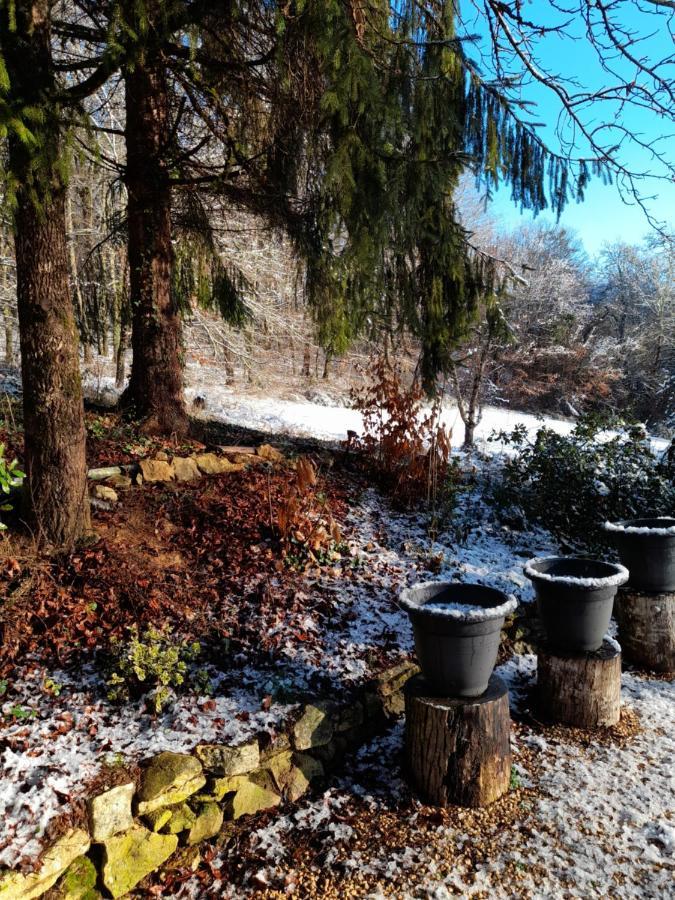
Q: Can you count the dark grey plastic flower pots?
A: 3